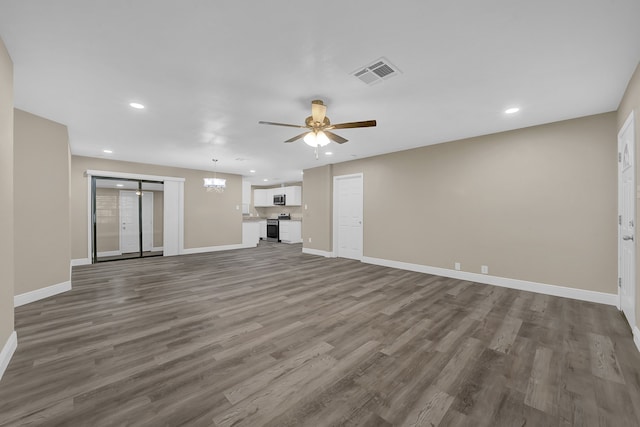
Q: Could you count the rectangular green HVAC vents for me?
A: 0